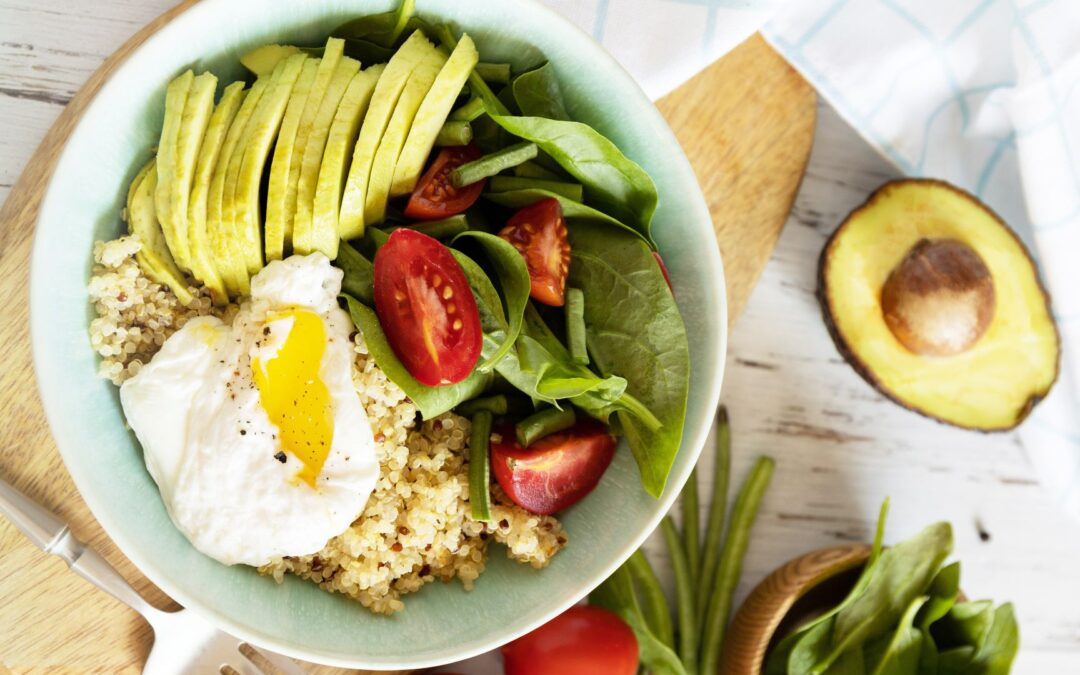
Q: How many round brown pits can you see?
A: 1